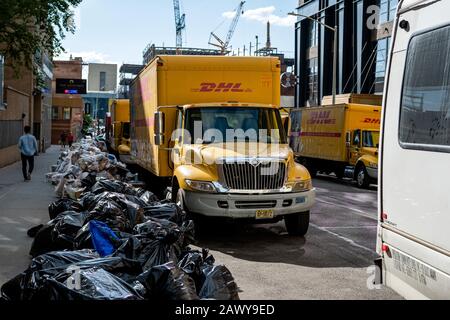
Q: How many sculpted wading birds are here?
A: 0